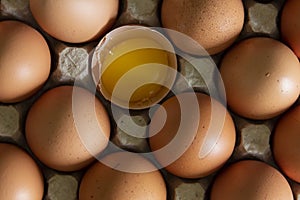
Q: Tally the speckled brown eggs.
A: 11